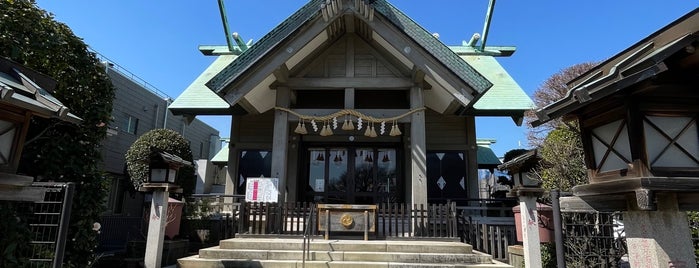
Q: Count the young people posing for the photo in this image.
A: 0